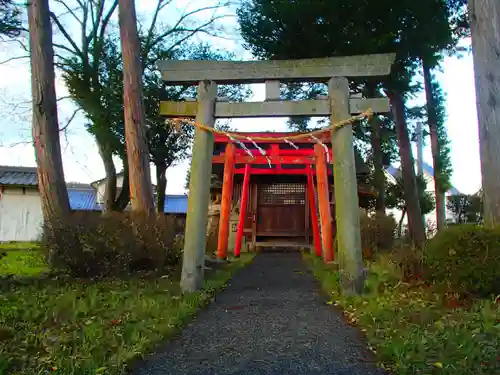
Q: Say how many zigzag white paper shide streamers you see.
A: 4